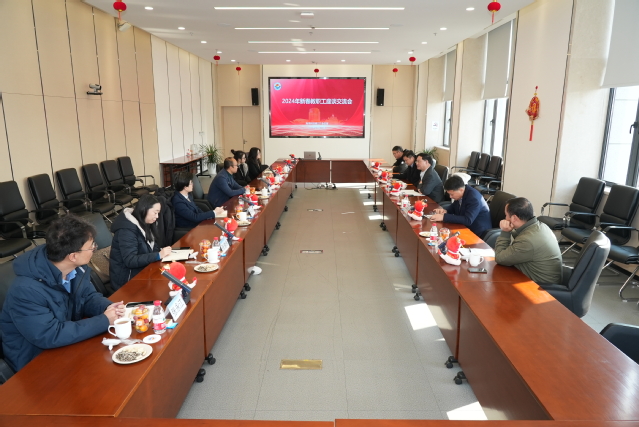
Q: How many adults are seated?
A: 11